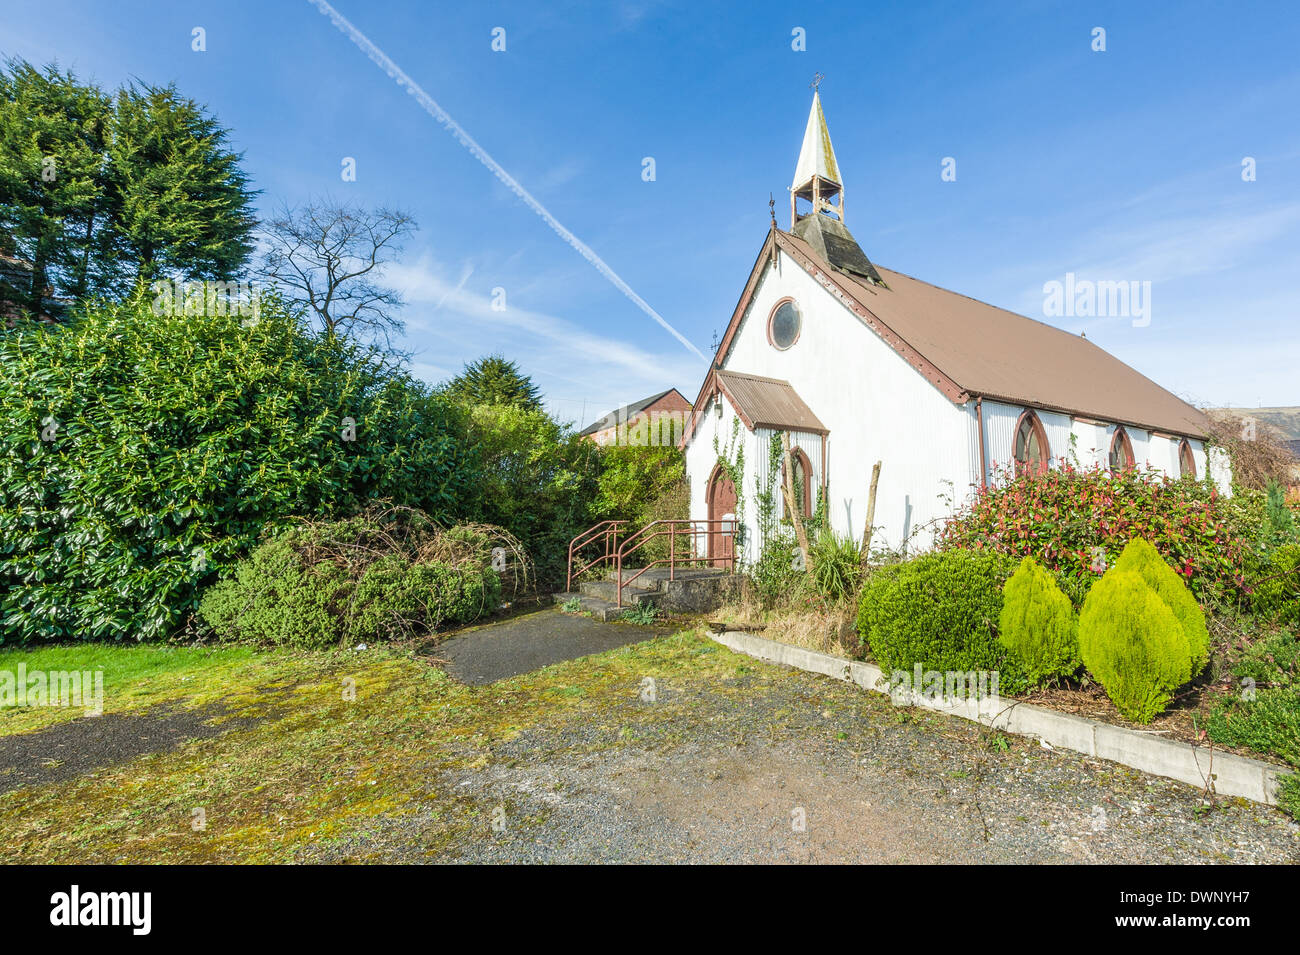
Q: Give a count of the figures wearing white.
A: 0